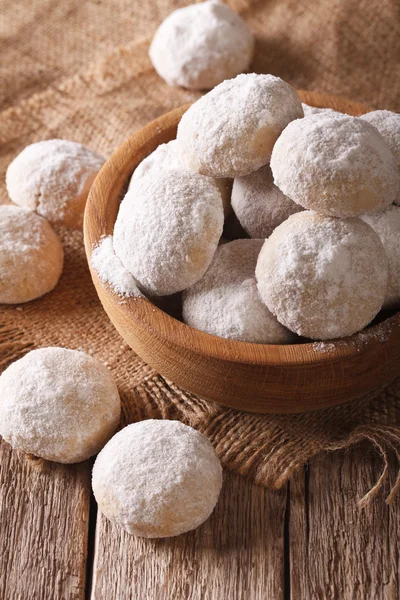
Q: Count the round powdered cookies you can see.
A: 15